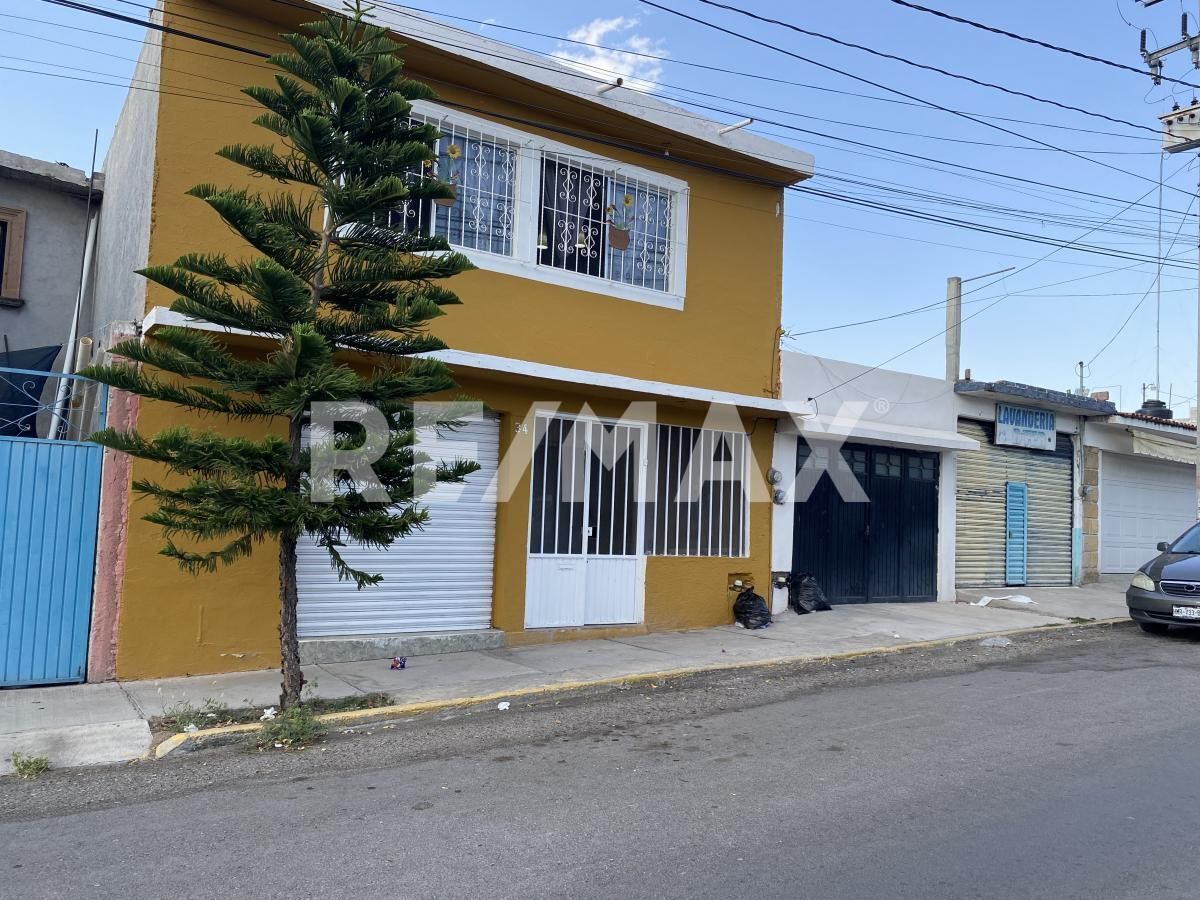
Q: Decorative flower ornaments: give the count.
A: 2